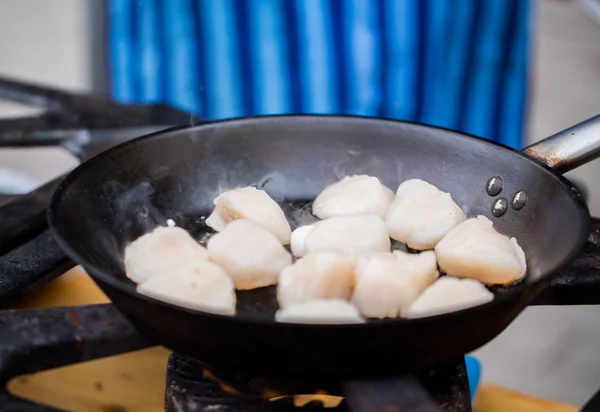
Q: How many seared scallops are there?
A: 12